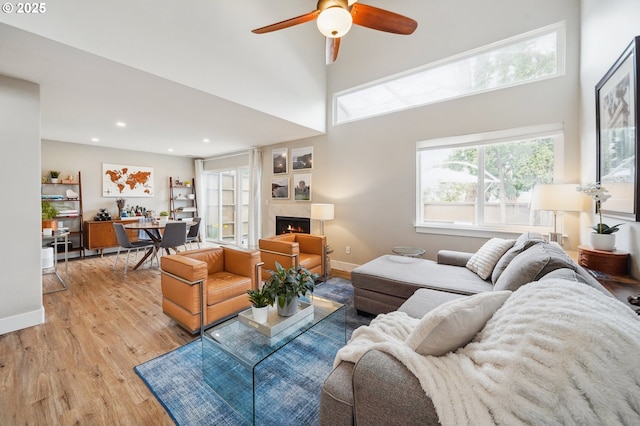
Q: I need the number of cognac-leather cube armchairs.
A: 2